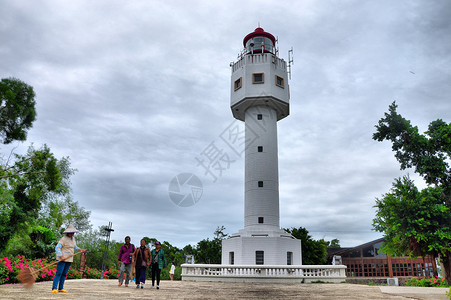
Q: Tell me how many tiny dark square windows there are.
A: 4